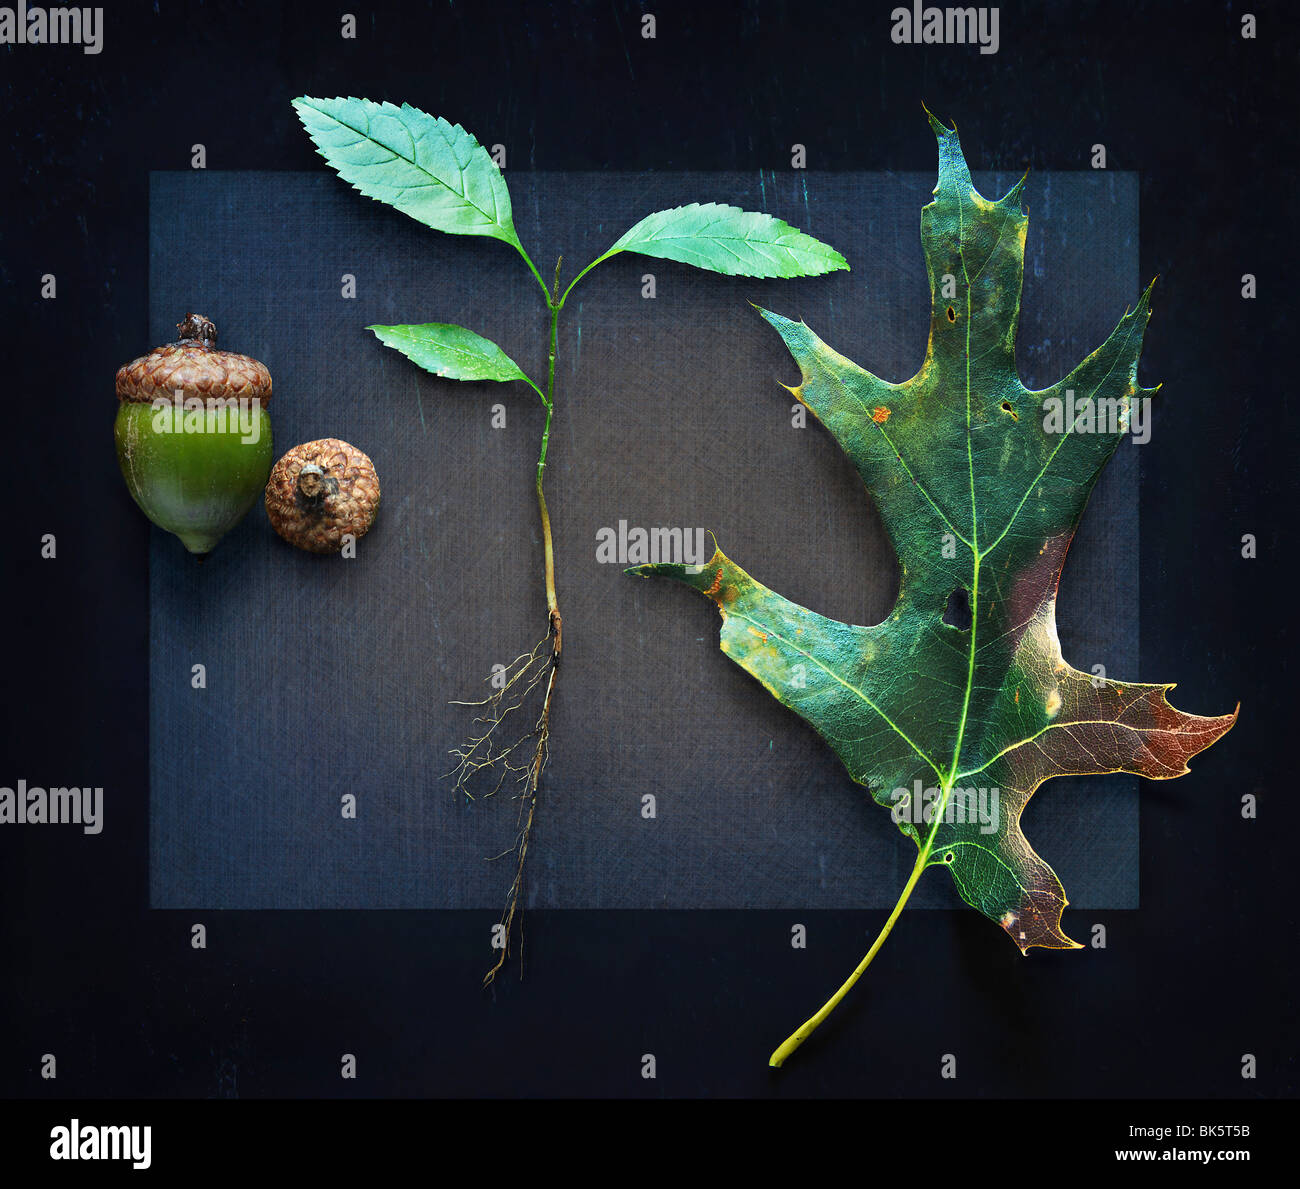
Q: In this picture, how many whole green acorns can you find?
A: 1